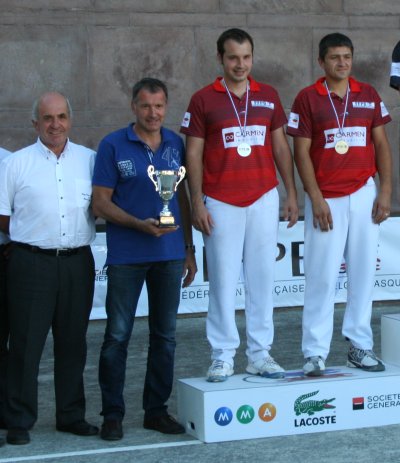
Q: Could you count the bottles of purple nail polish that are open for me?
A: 0